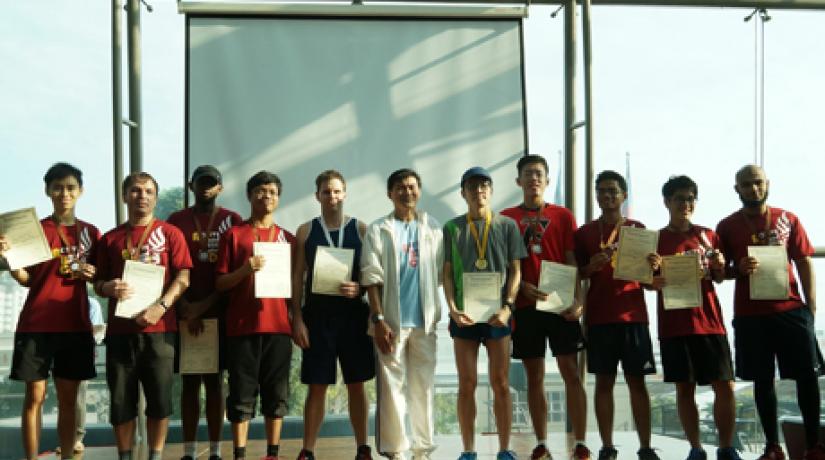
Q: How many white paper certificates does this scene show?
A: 10